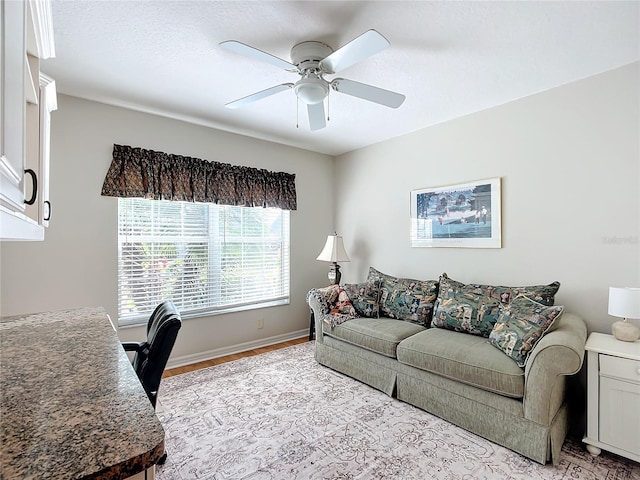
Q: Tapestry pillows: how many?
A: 4